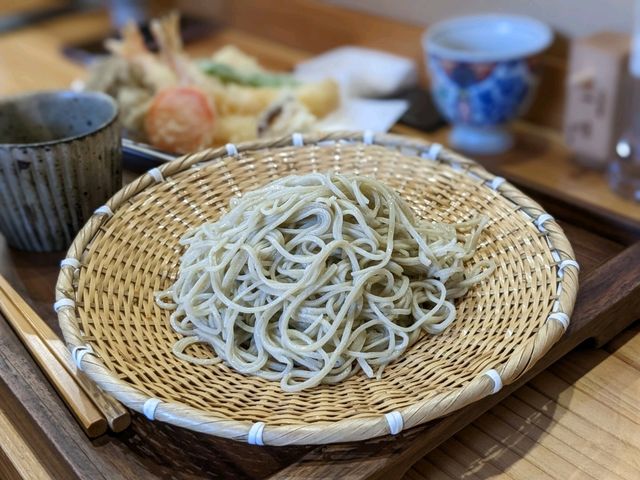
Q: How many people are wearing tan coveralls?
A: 0